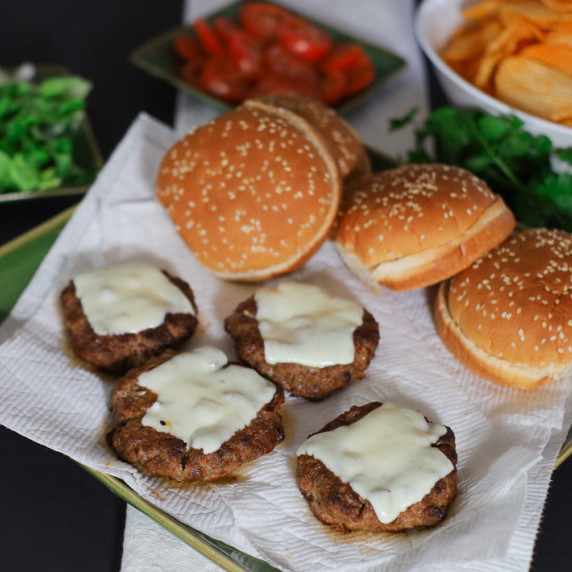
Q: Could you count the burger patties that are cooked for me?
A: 4